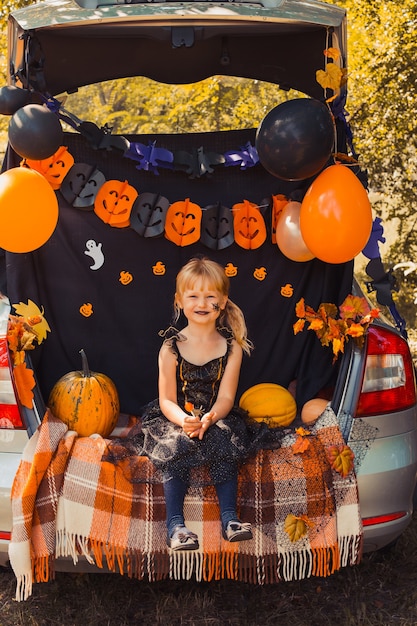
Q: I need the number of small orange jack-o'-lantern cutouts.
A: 6